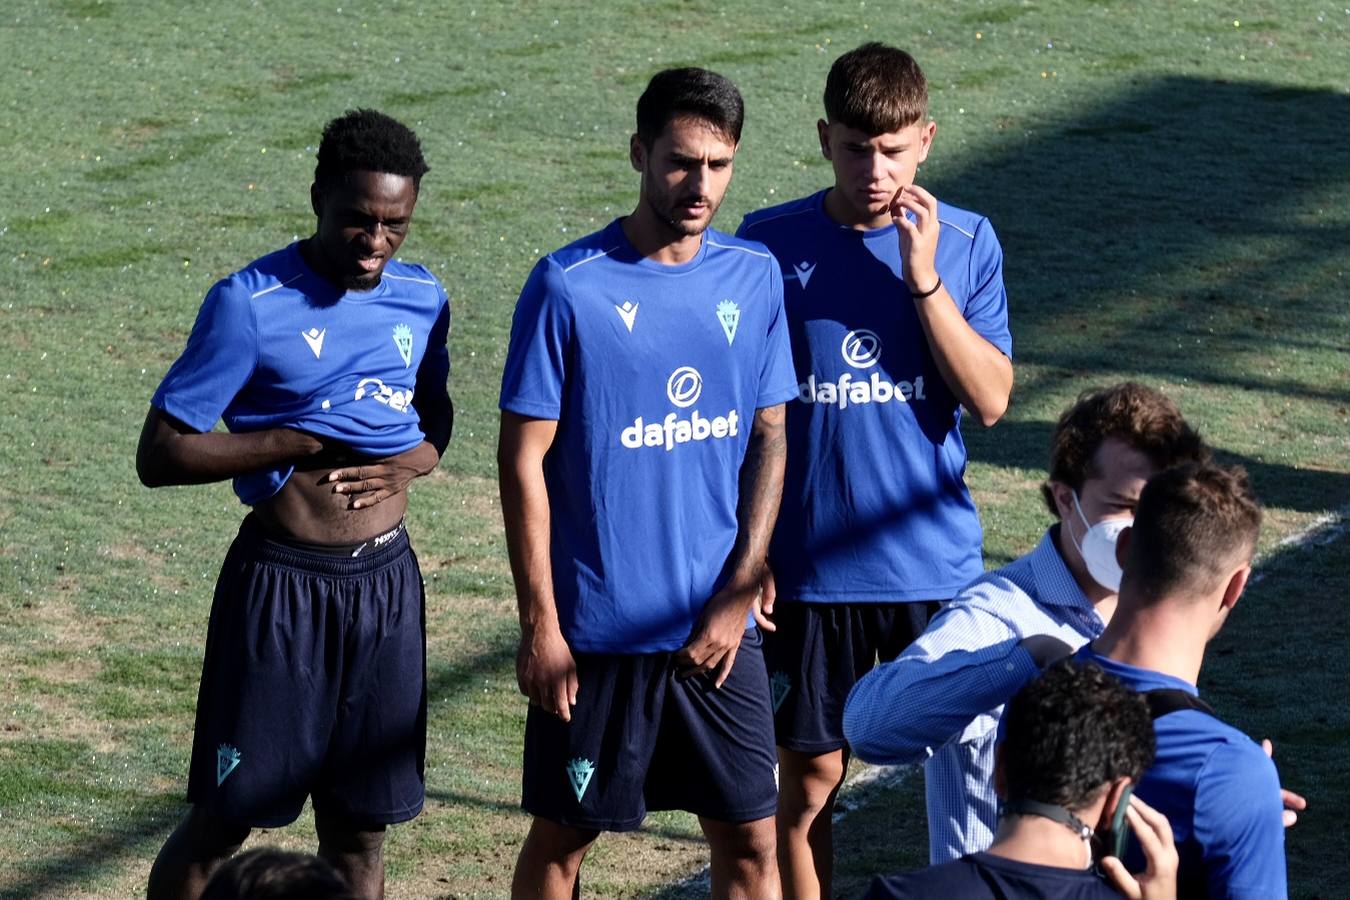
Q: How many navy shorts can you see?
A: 3